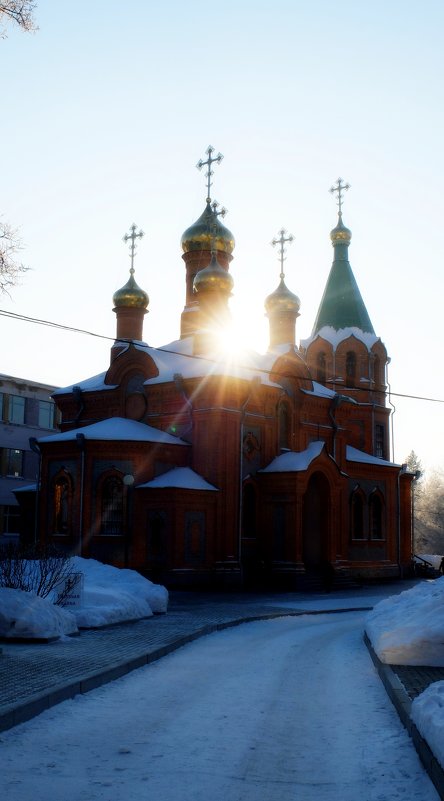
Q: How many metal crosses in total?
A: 5